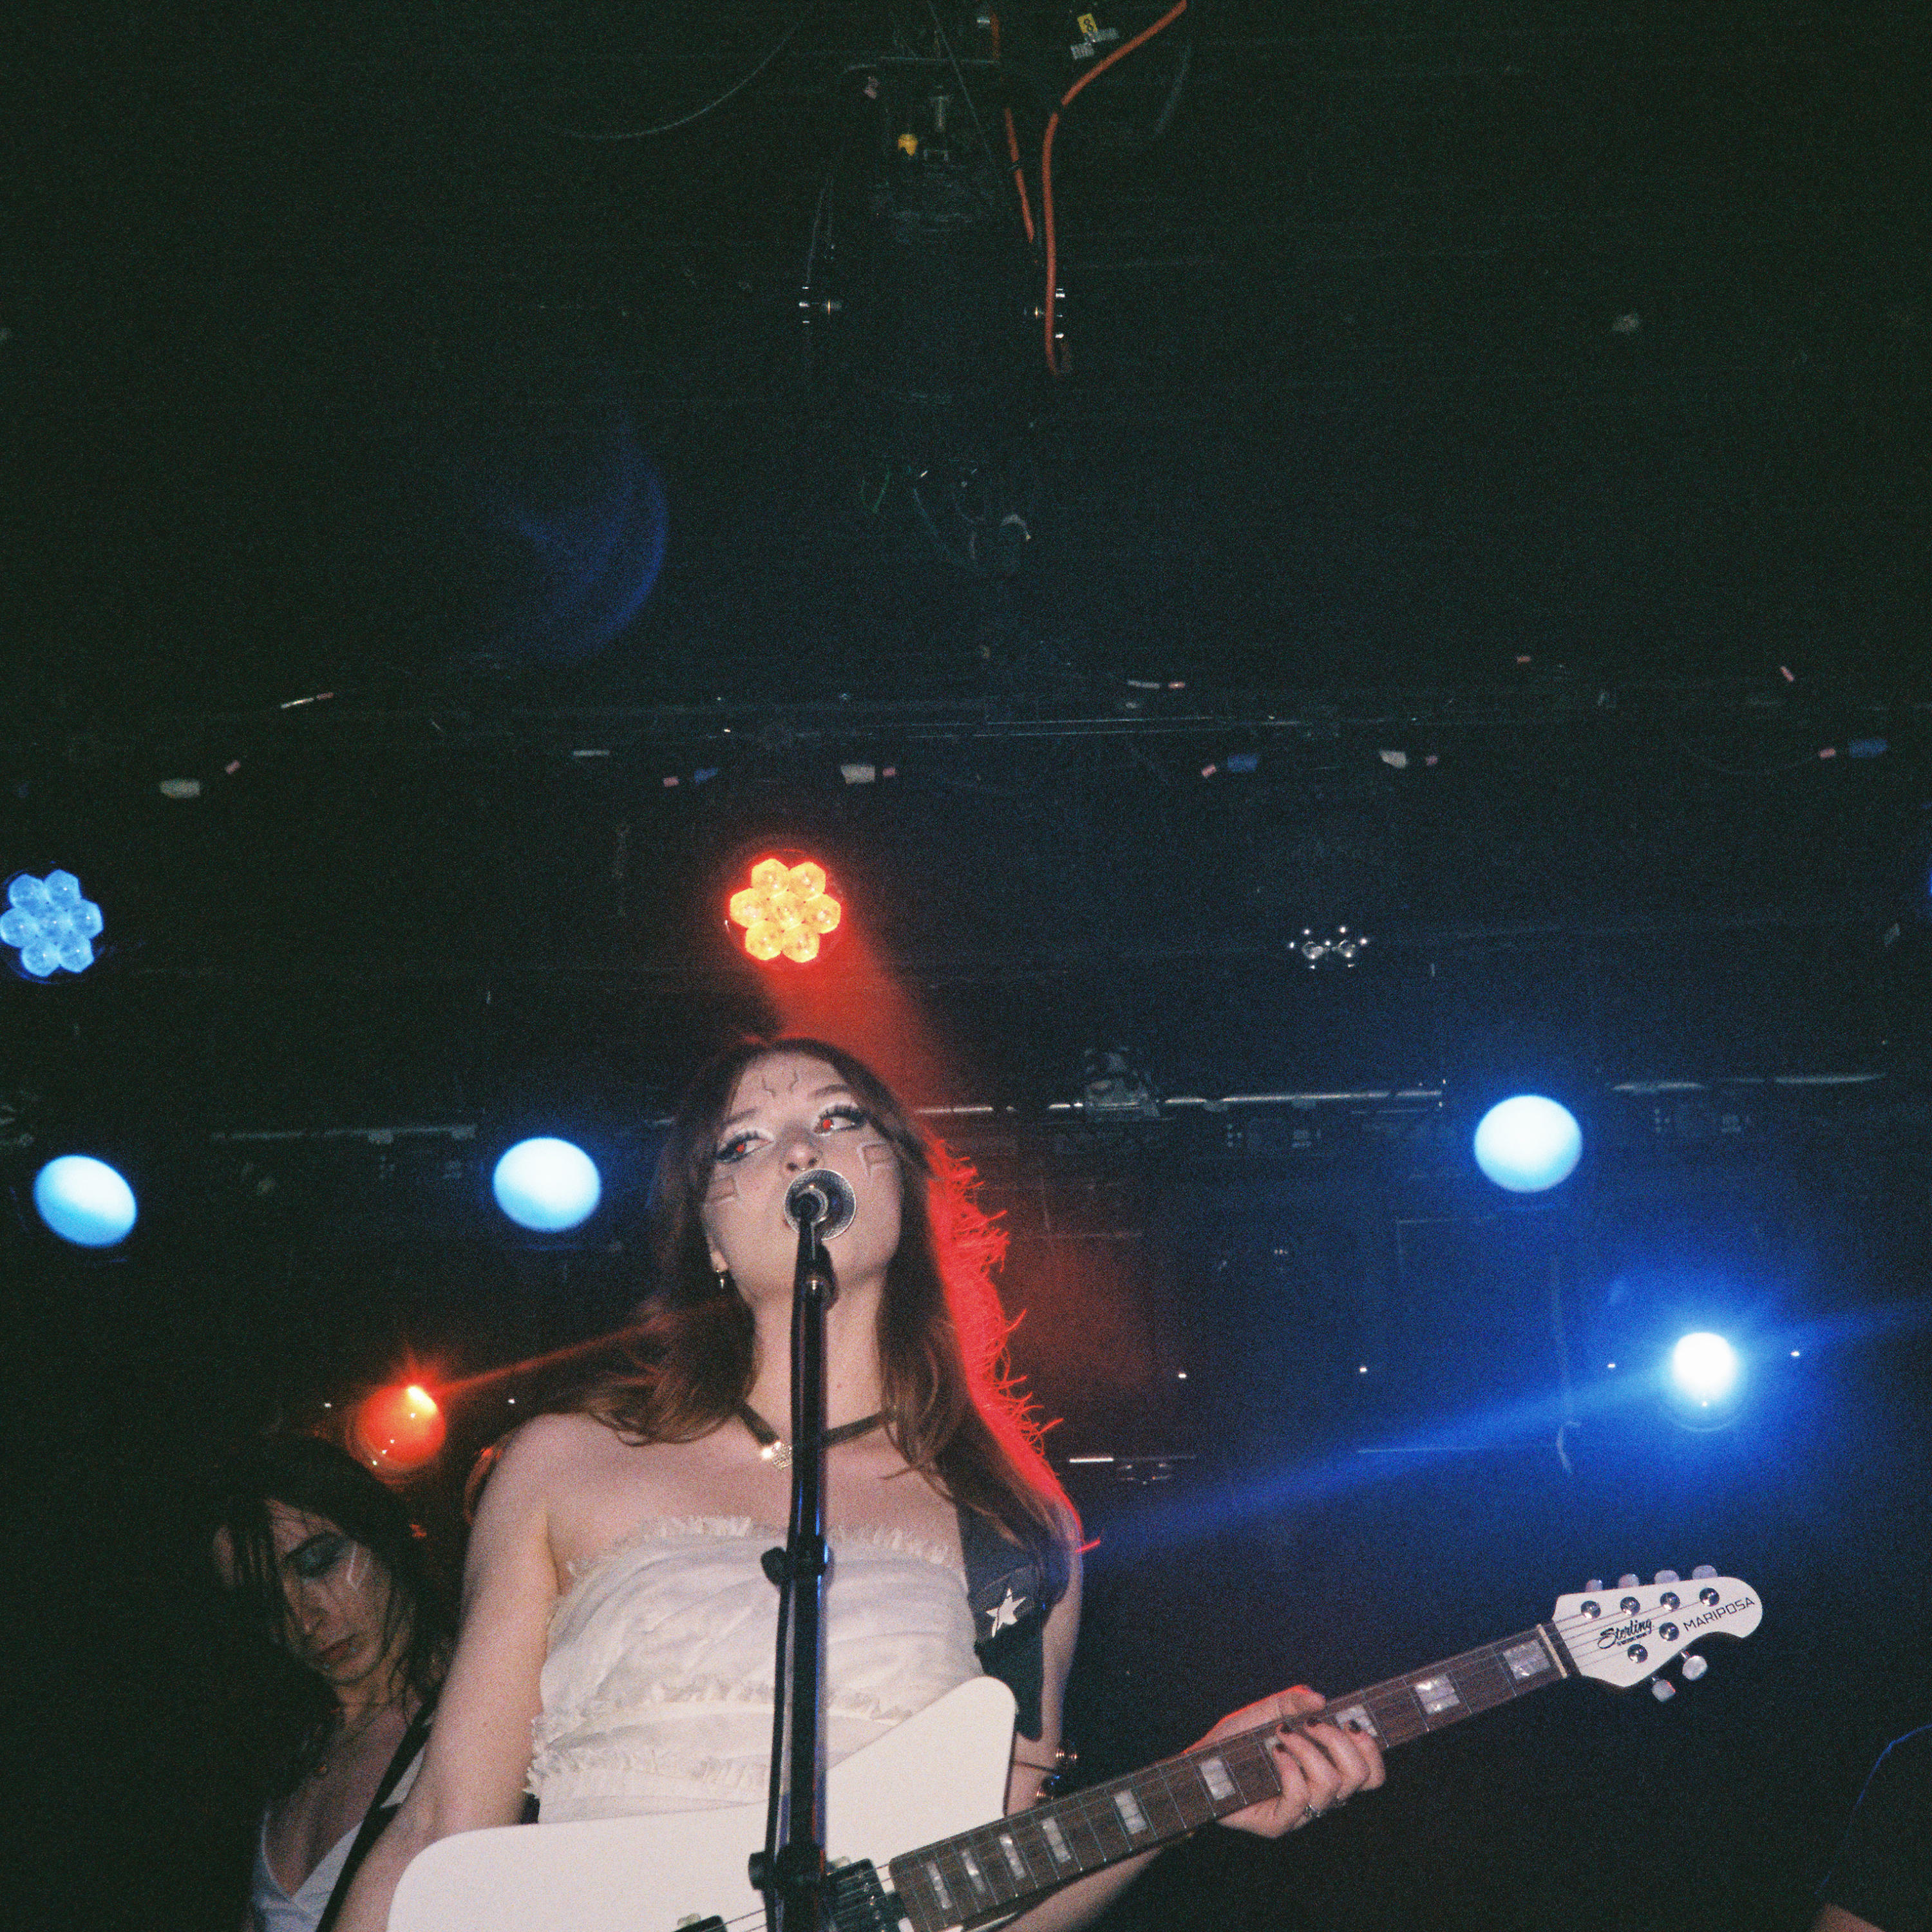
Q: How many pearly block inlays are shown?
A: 10